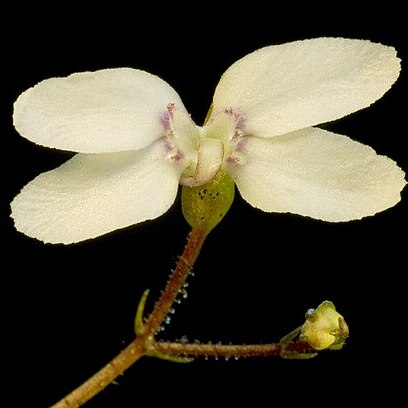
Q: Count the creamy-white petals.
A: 4